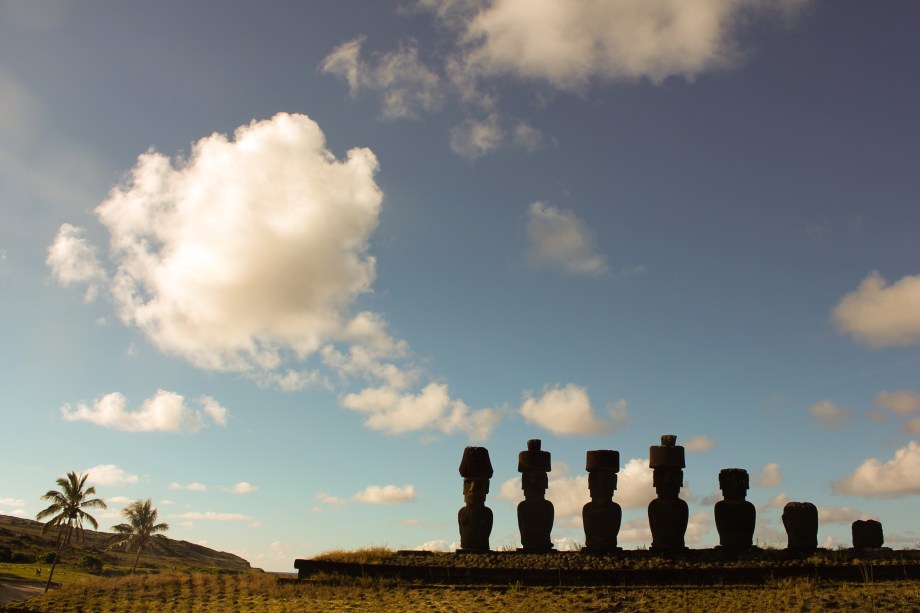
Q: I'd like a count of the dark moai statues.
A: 7